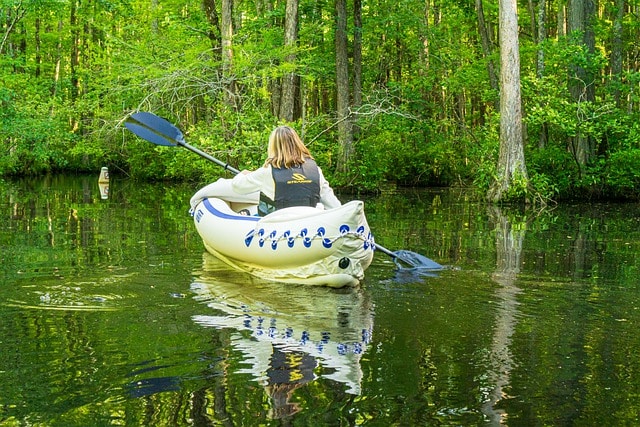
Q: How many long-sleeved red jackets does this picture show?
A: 0